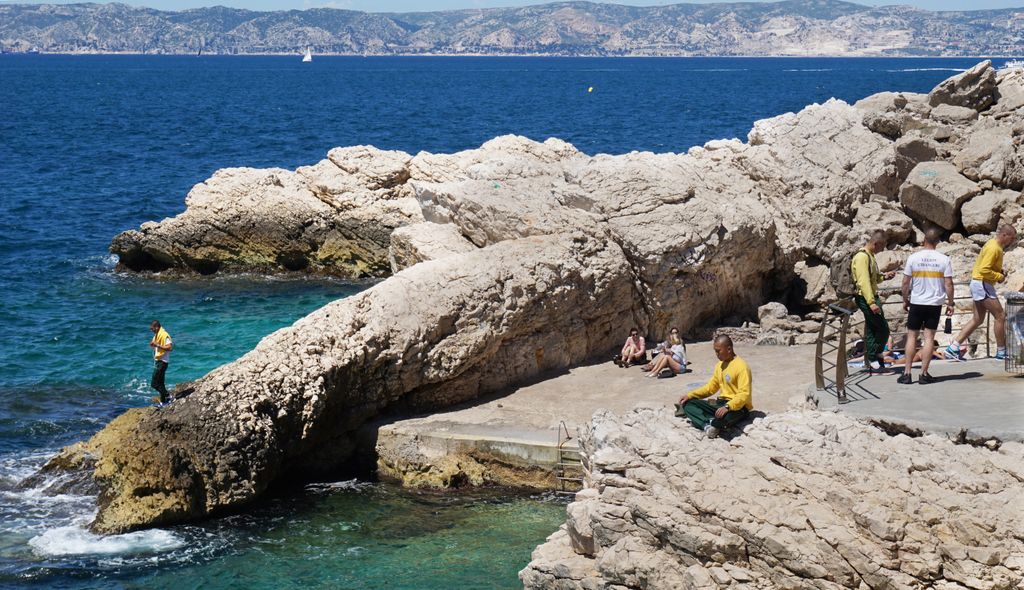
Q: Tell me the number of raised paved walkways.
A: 1